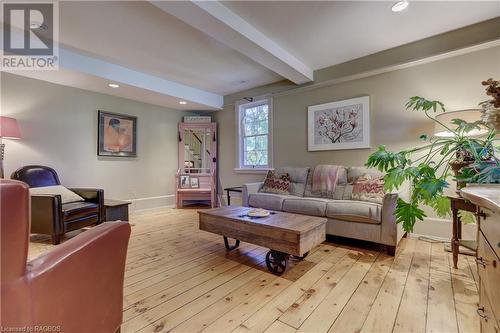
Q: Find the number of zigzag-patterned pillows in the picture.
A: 2